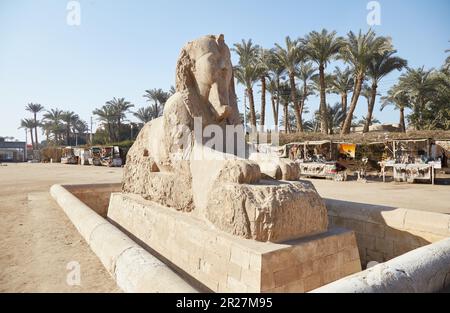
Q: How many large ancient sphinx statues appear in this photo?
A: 1